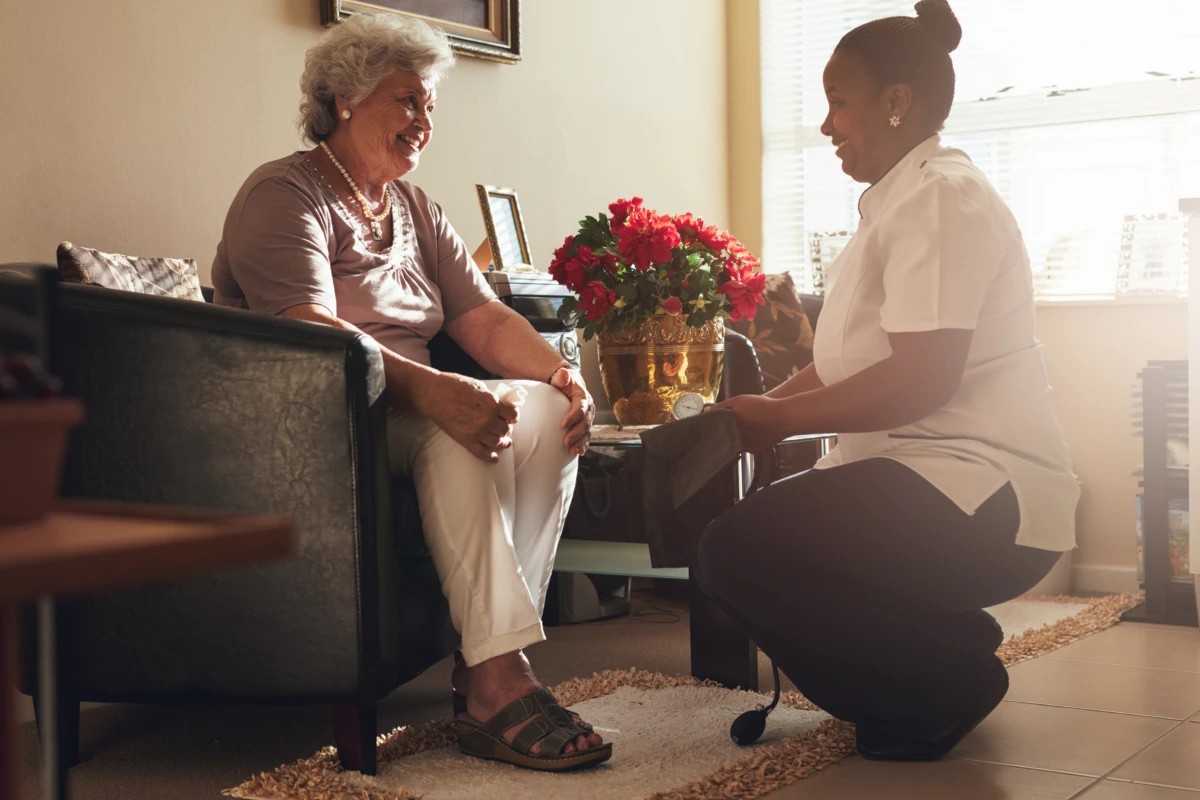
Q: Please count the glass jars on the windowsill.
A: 0